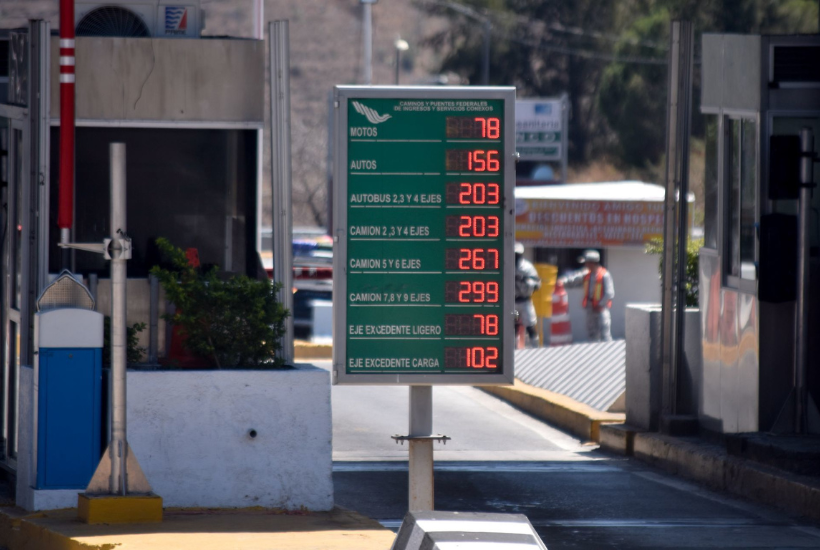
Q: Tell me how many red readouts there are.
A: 8